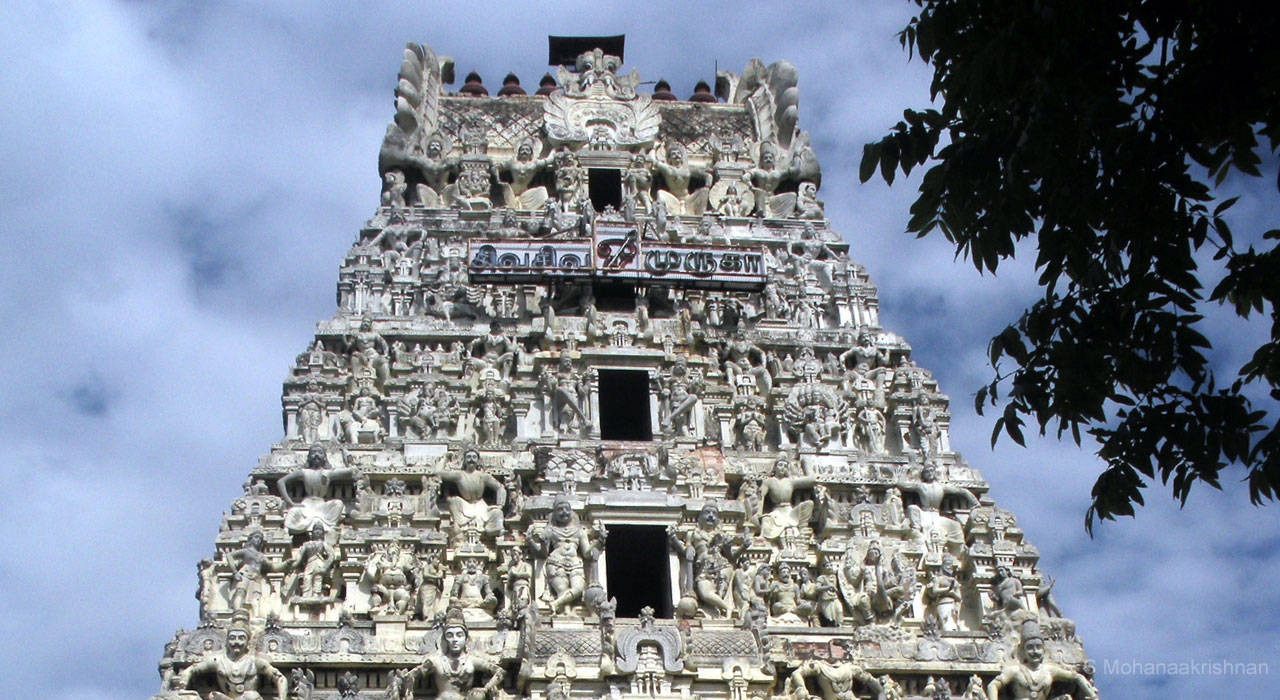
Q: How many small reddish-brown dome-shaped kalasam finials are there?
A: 5